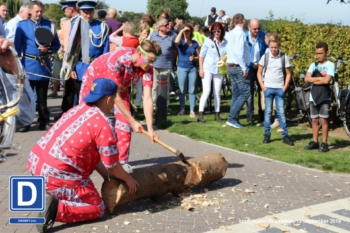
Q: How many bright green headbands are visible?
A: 1